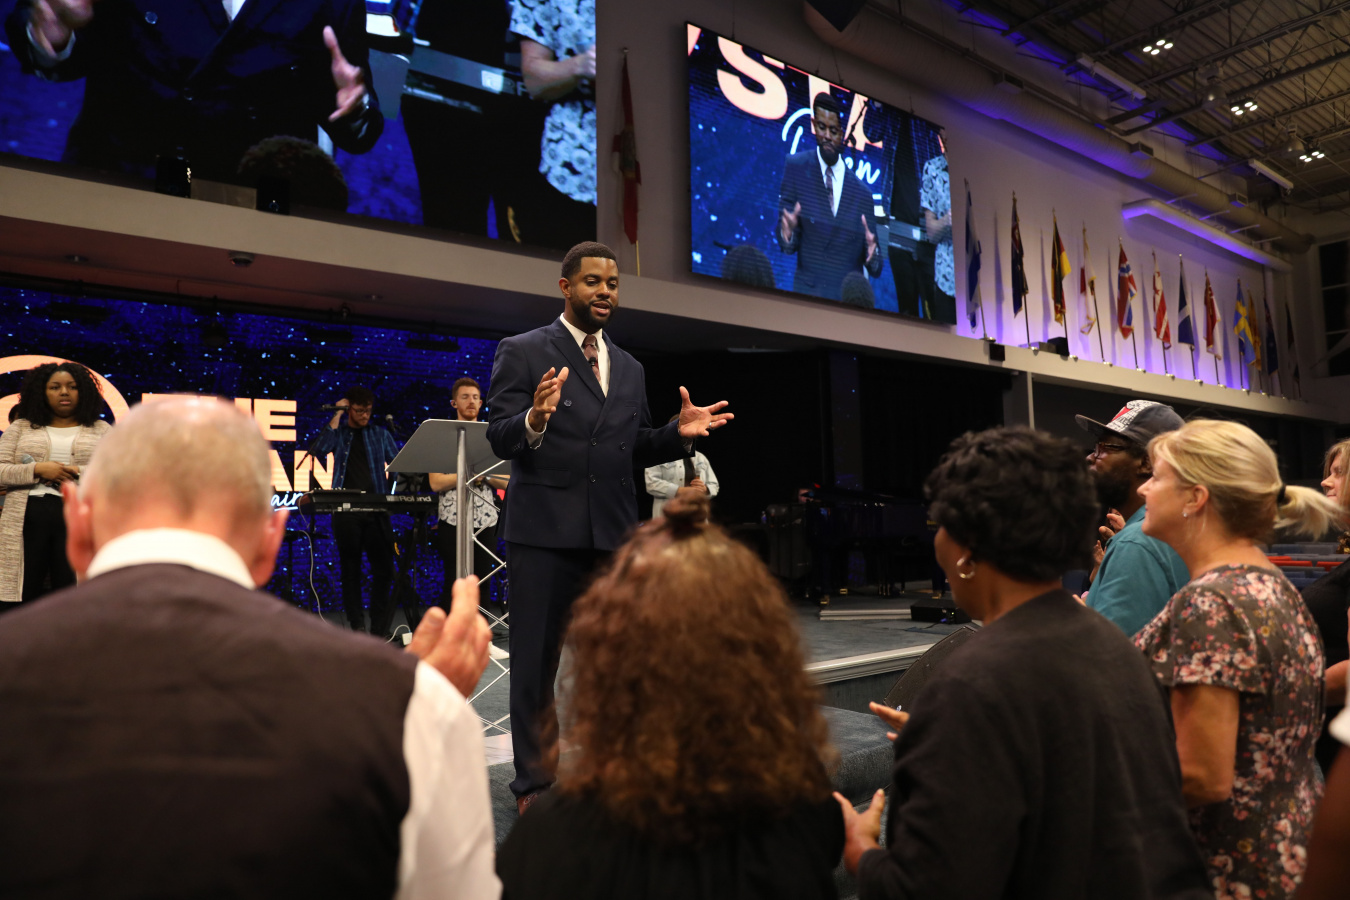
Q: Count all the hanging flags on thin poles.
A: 13